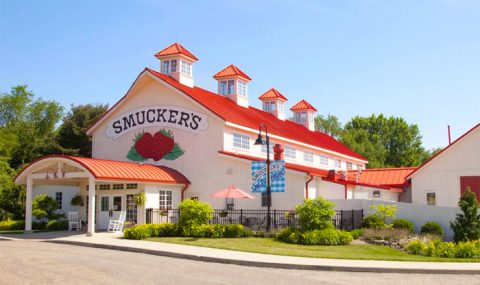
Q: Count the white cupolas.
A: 4